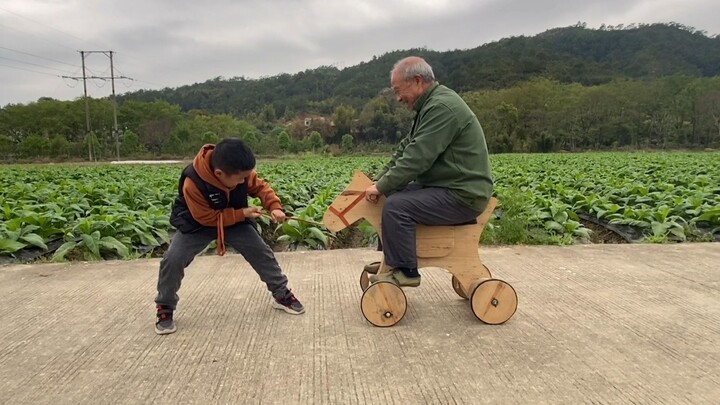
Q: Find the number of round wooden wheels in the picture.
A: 4